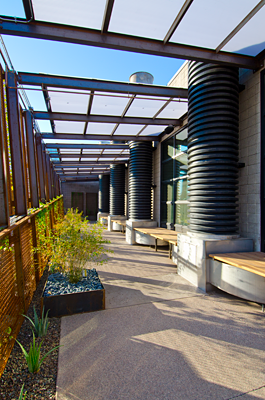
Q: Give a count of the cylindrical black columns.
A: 4